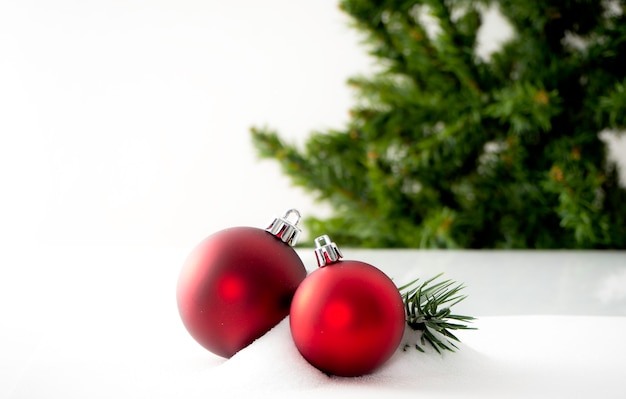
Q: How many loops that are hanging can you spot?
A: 2